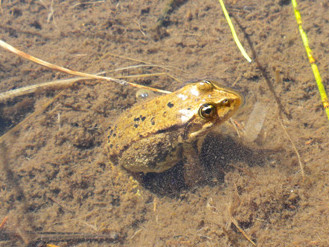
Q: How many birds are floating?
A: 0